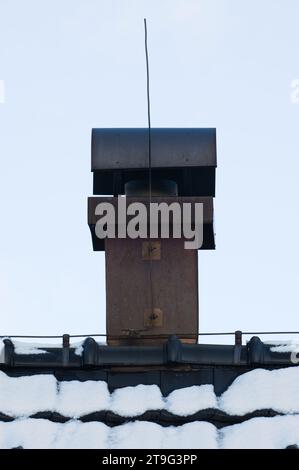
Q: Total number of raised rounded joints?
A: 4